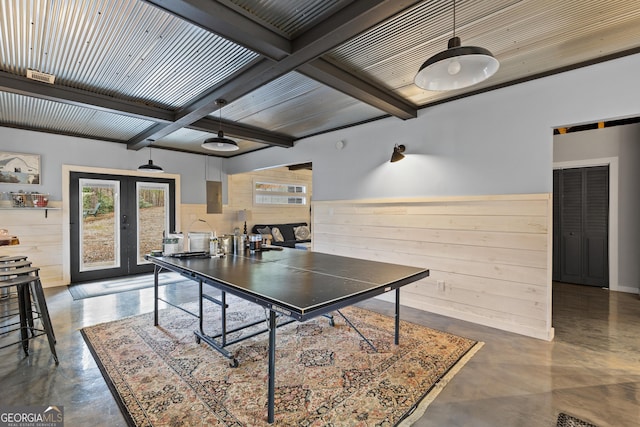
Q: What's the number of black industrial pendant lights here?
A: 3